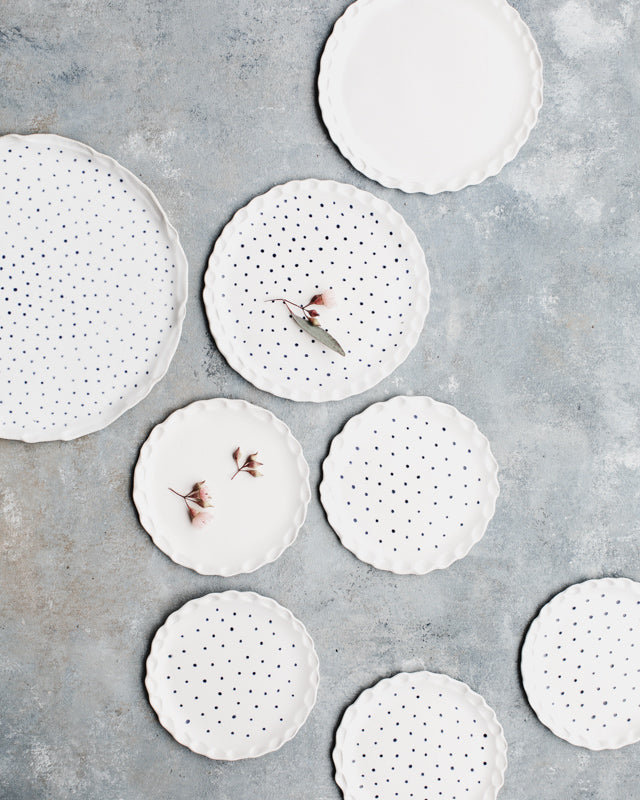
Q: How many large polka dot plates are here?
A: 2